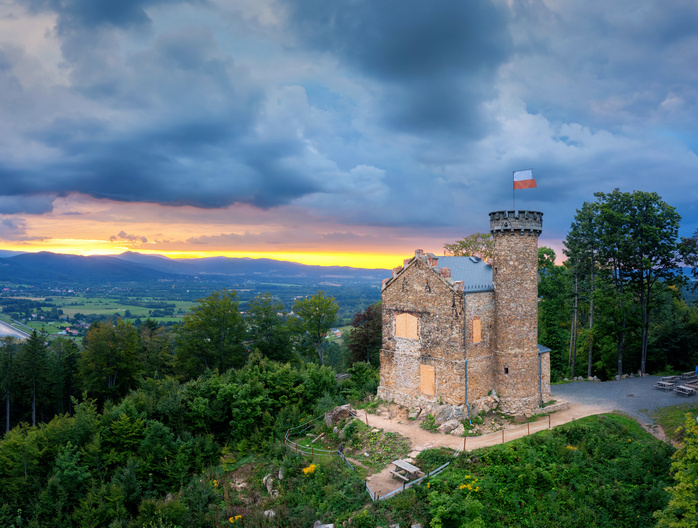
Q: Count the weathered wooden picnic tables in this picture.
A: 5